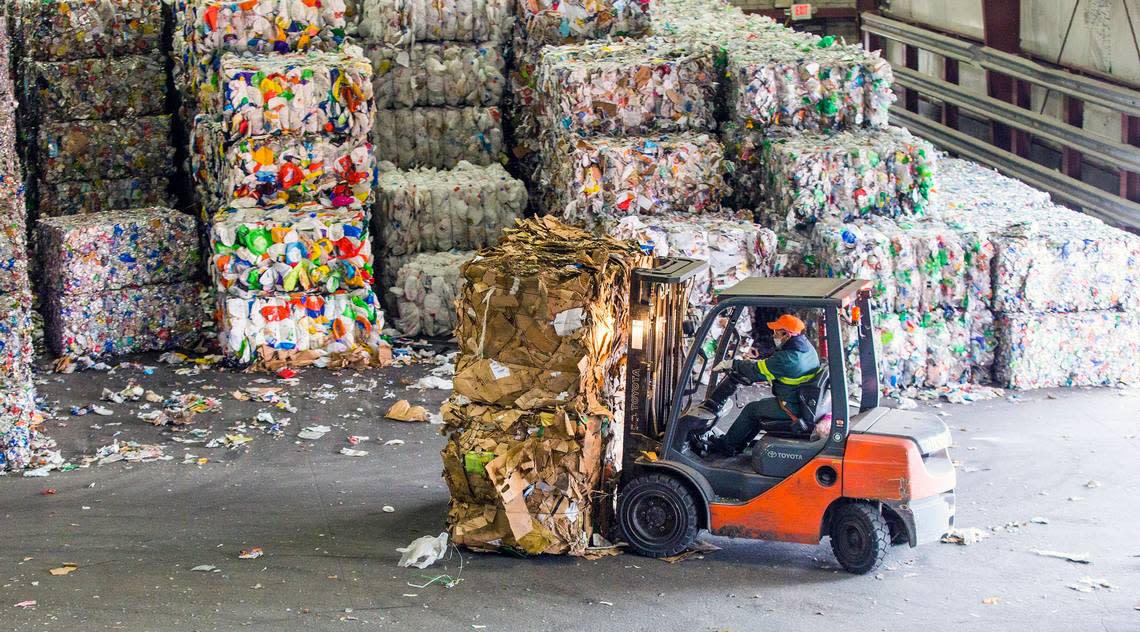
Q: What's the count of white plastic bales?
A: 5